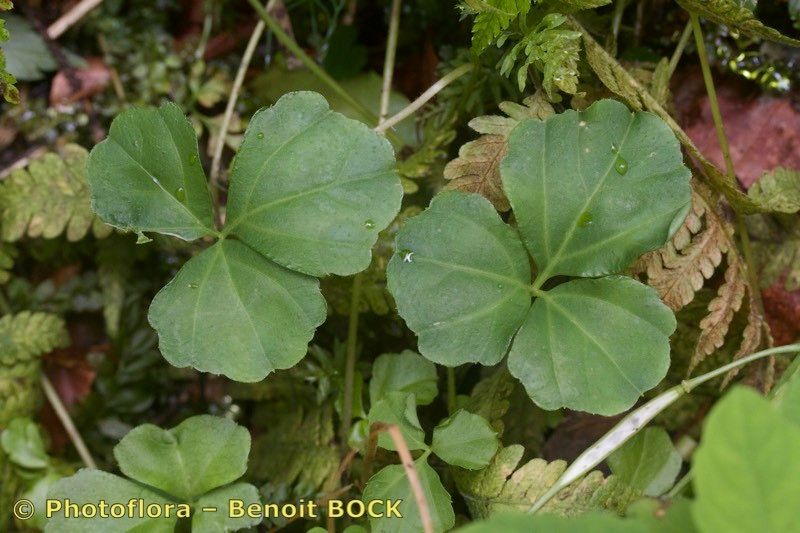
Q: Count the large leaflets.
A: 6